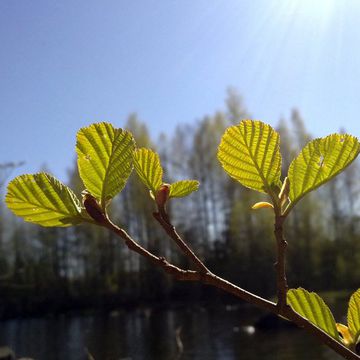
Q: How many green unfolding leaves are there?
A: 8